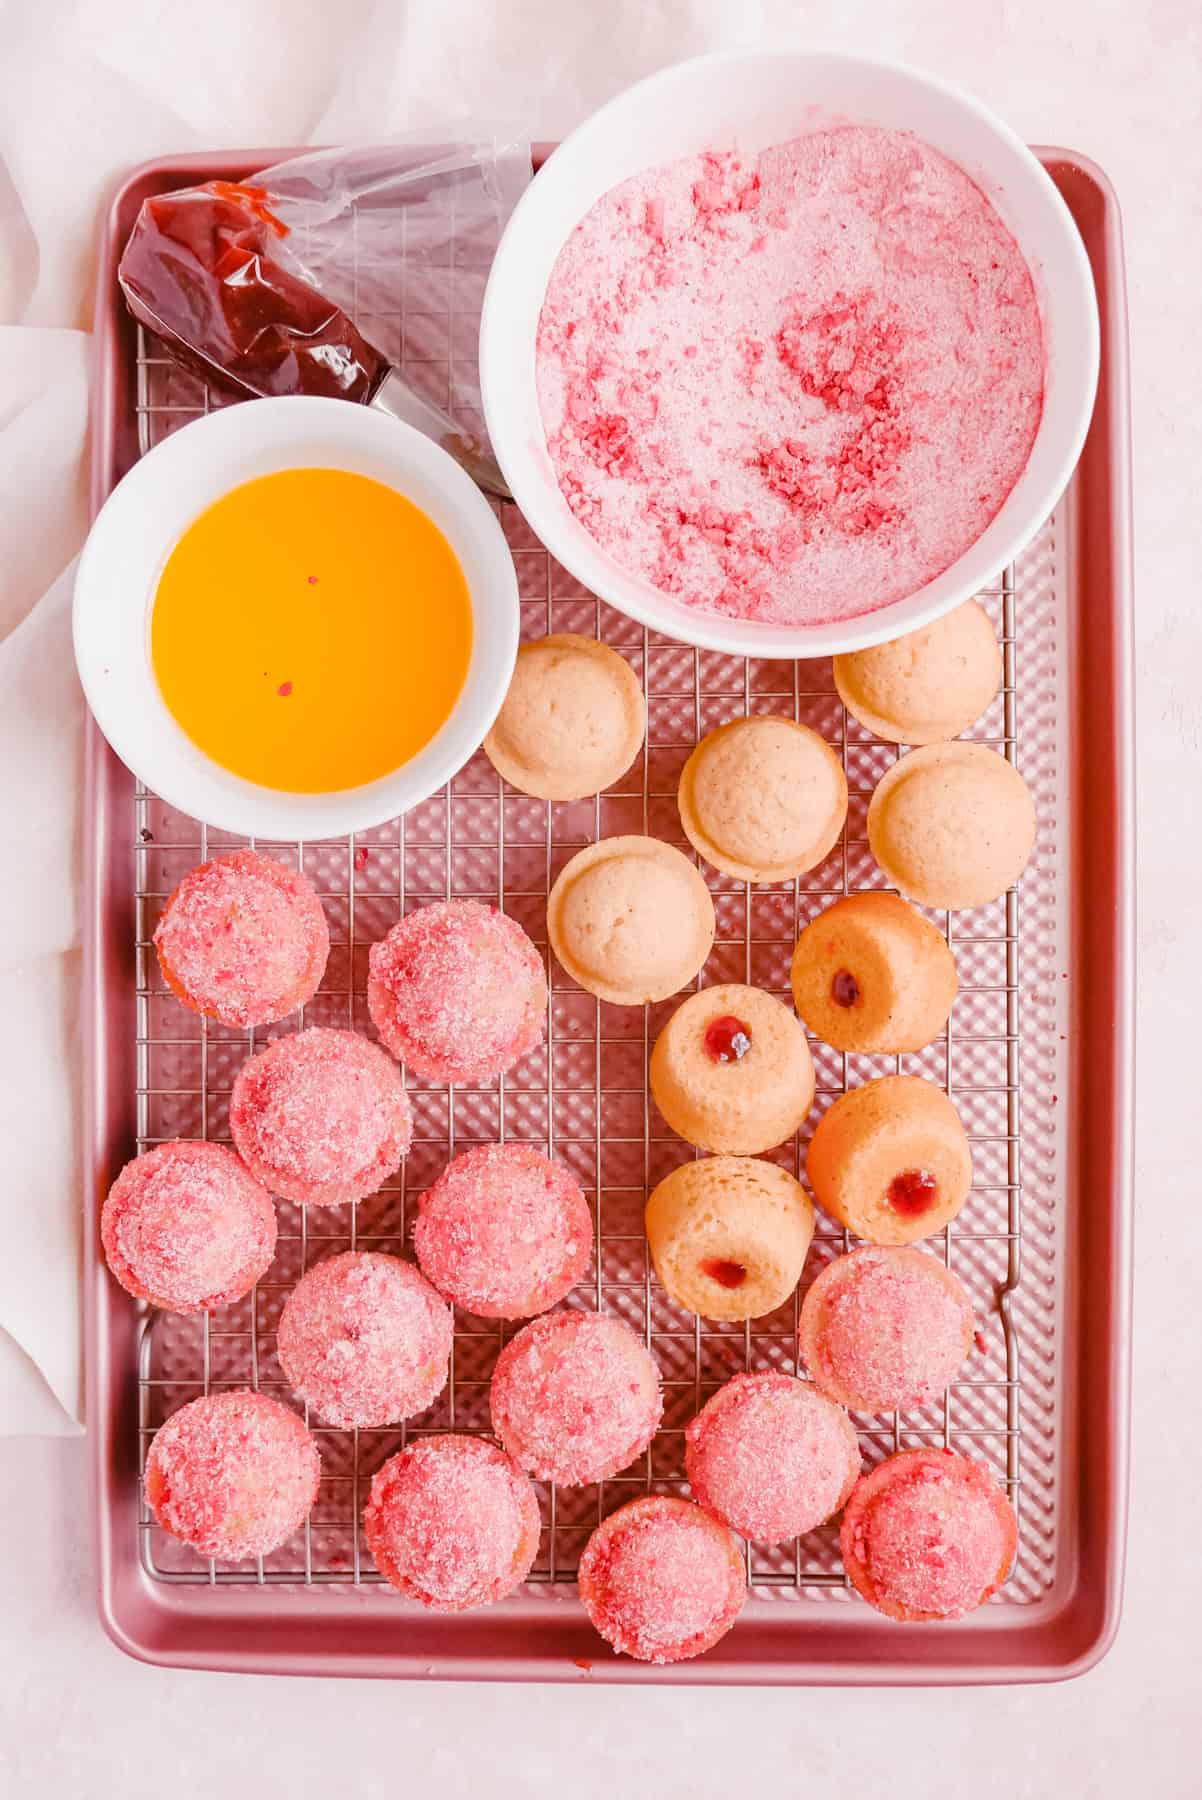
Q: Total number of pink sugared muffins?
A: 13